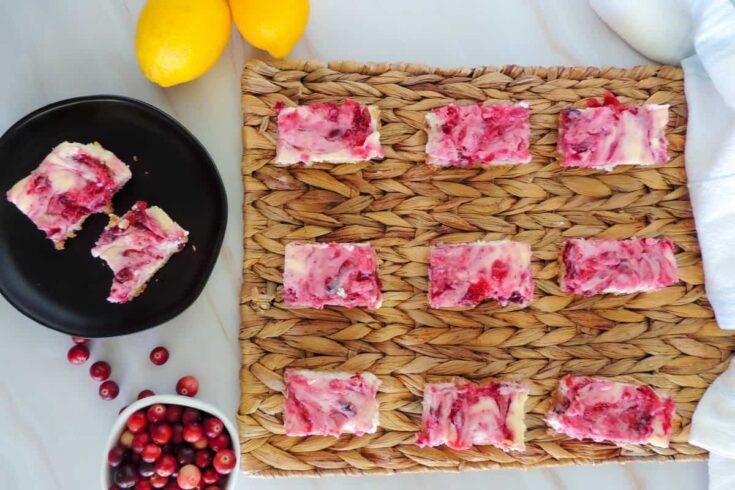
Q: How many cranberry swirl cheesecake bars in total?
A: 11